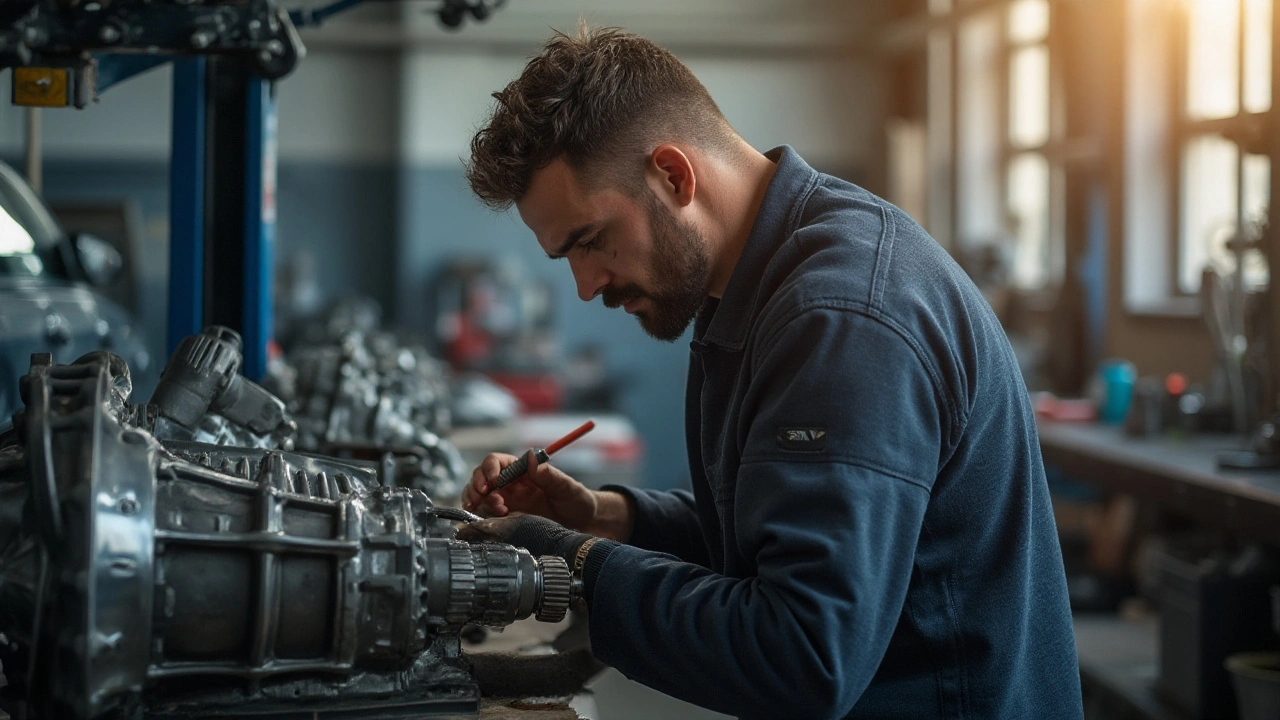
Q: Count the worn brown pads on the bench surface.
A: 1